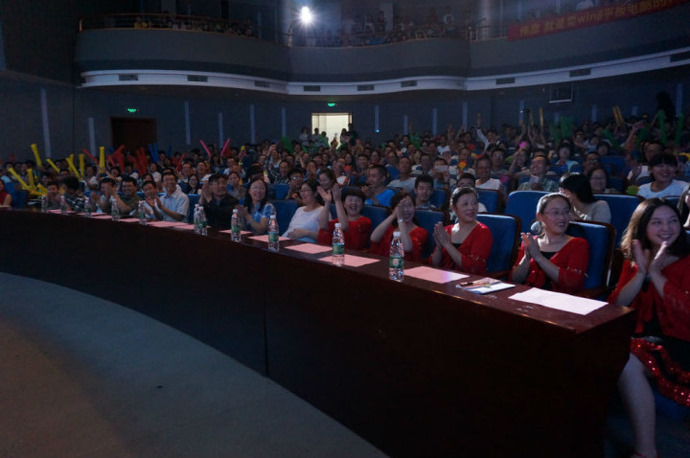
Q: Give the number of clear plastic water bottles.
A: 11